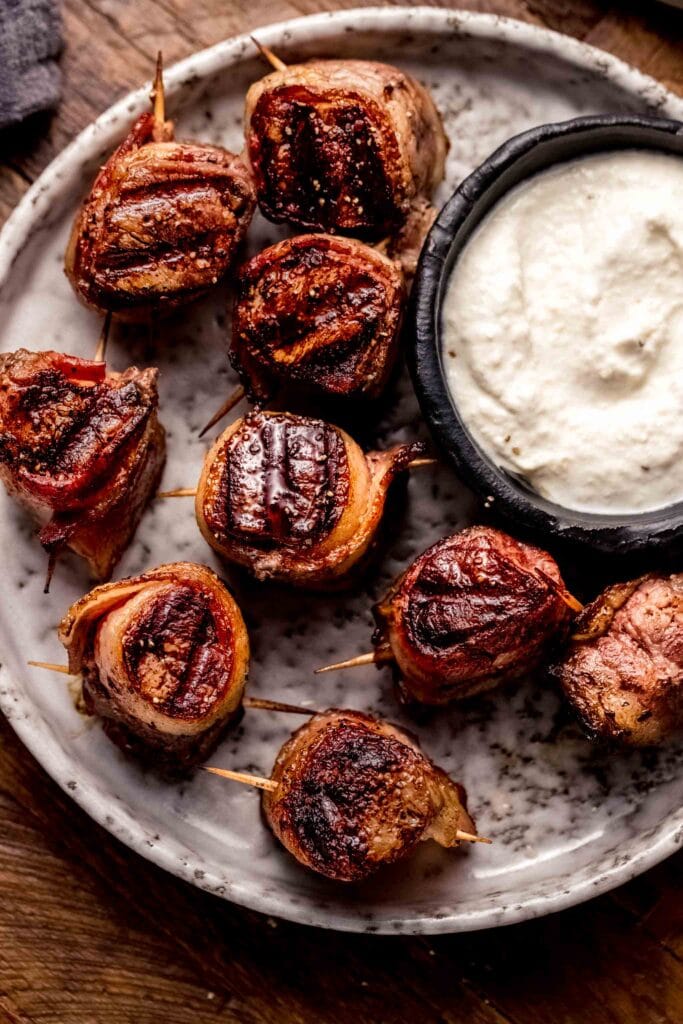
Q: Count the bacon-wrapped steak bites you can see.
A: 9